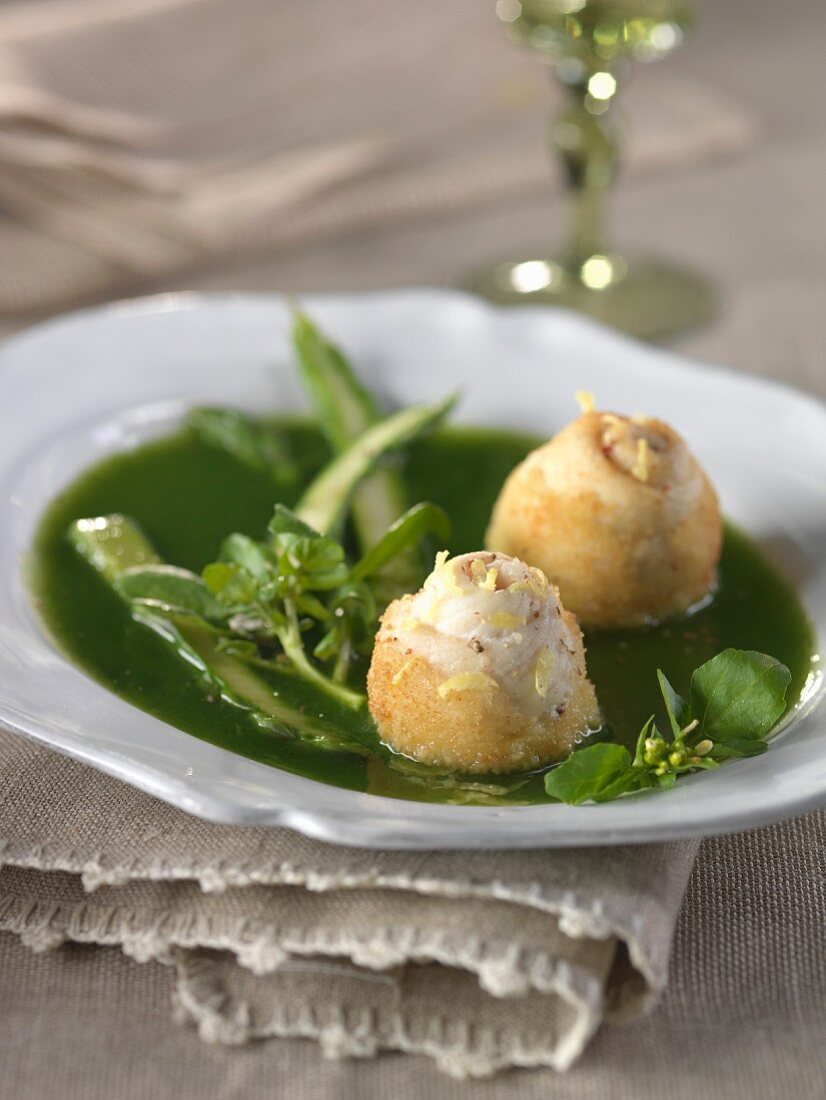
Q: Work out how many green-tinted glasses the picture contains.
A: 1